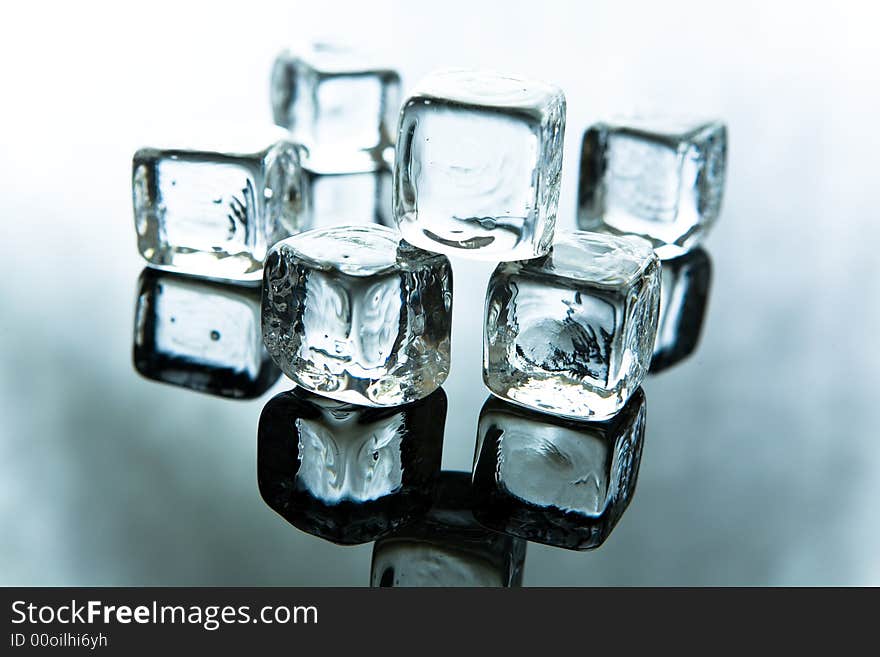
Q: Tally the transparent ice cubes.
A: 6